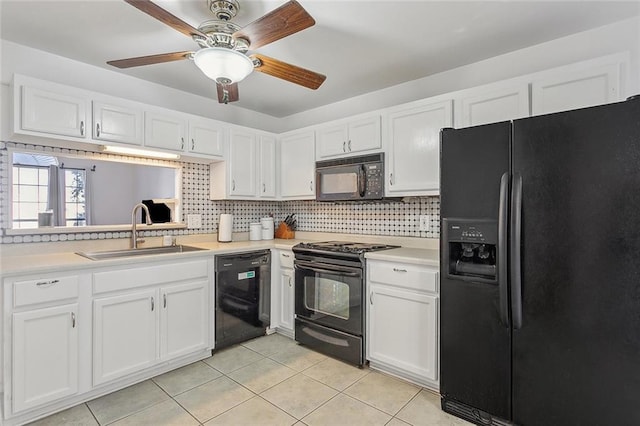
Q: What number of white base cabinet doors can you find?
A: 5